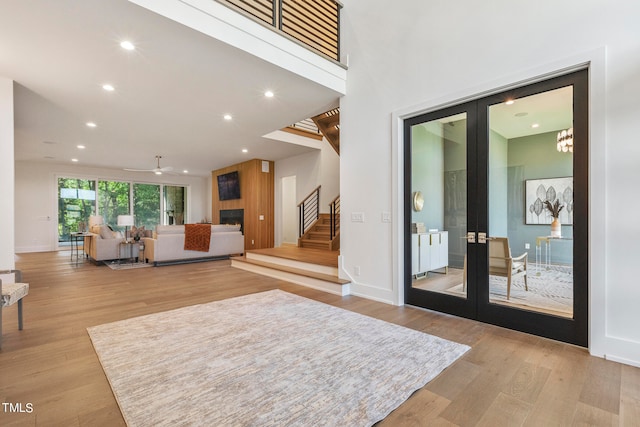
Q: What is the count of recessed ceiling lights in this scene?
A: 11